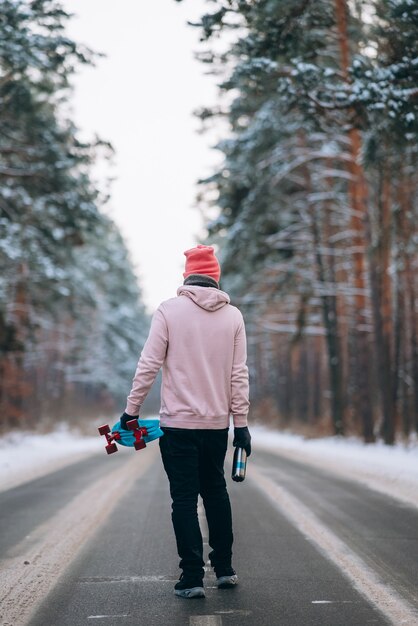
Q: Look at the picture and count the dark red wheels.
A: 4